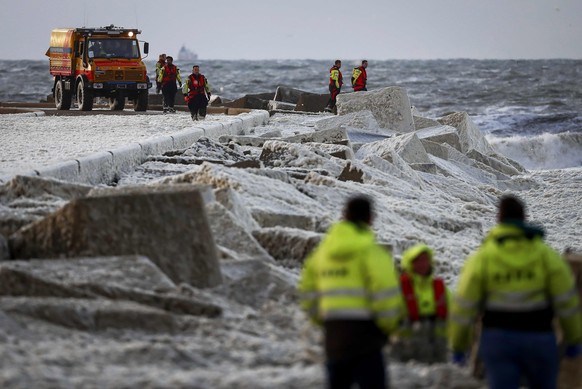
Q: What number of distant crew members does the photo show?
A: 5